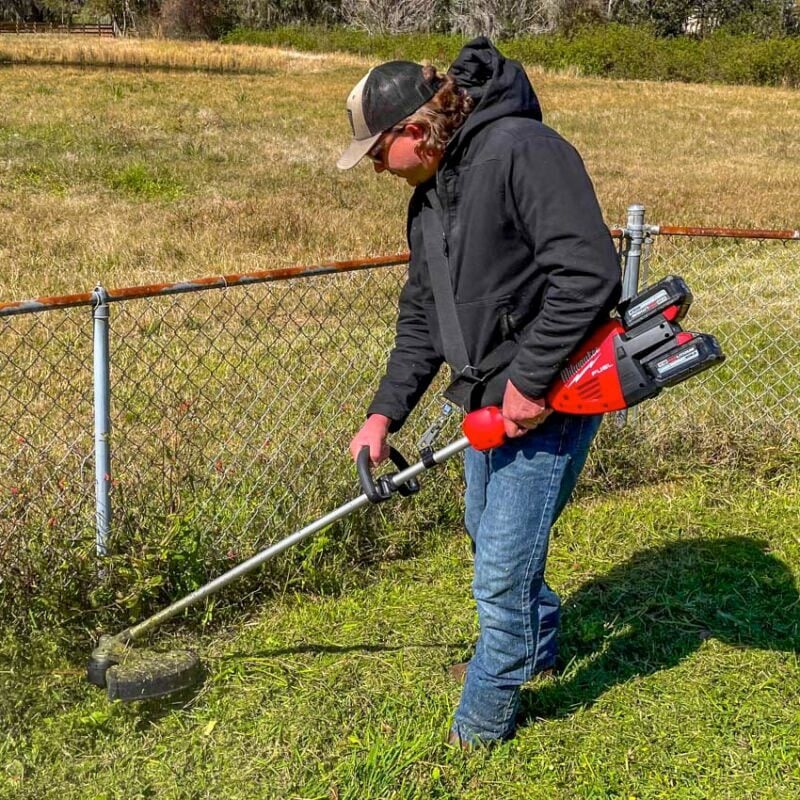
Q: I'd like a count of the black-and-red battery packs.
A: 2